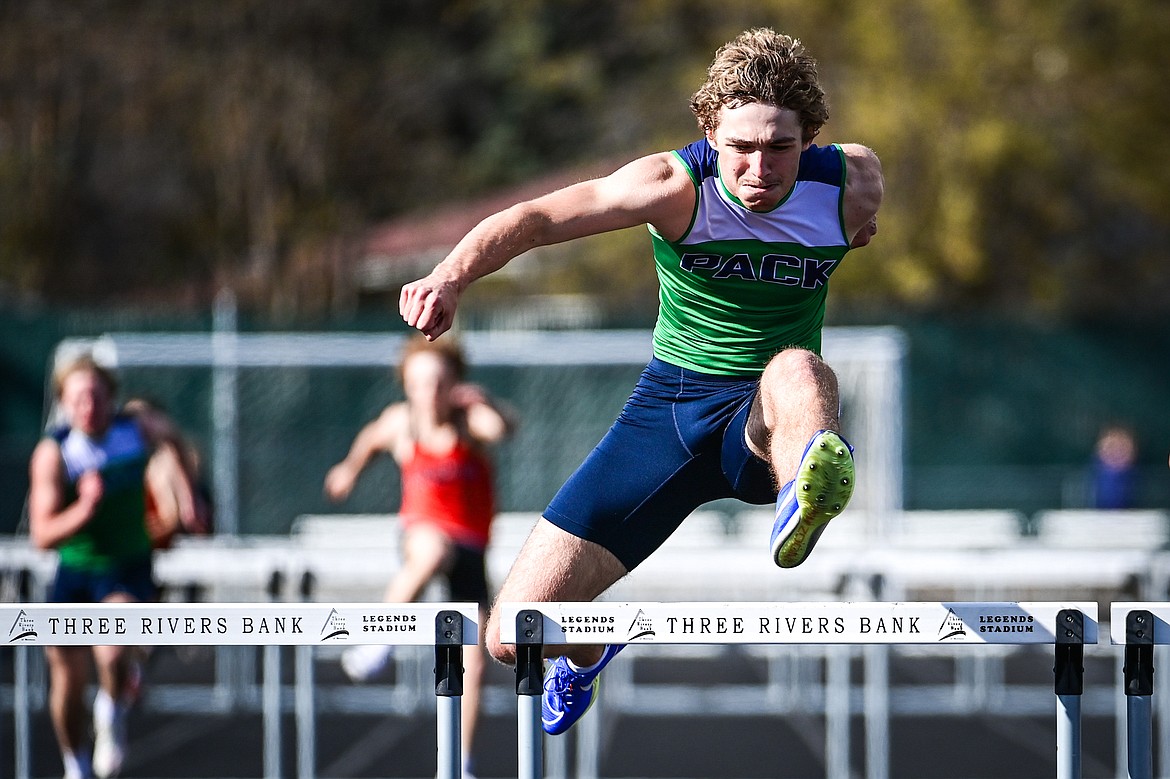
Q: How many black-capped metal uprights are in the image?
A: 4